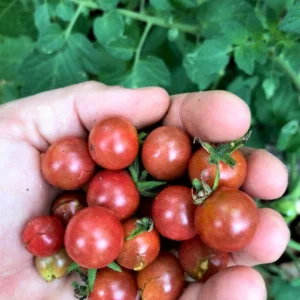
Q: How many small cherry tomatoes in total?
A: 15